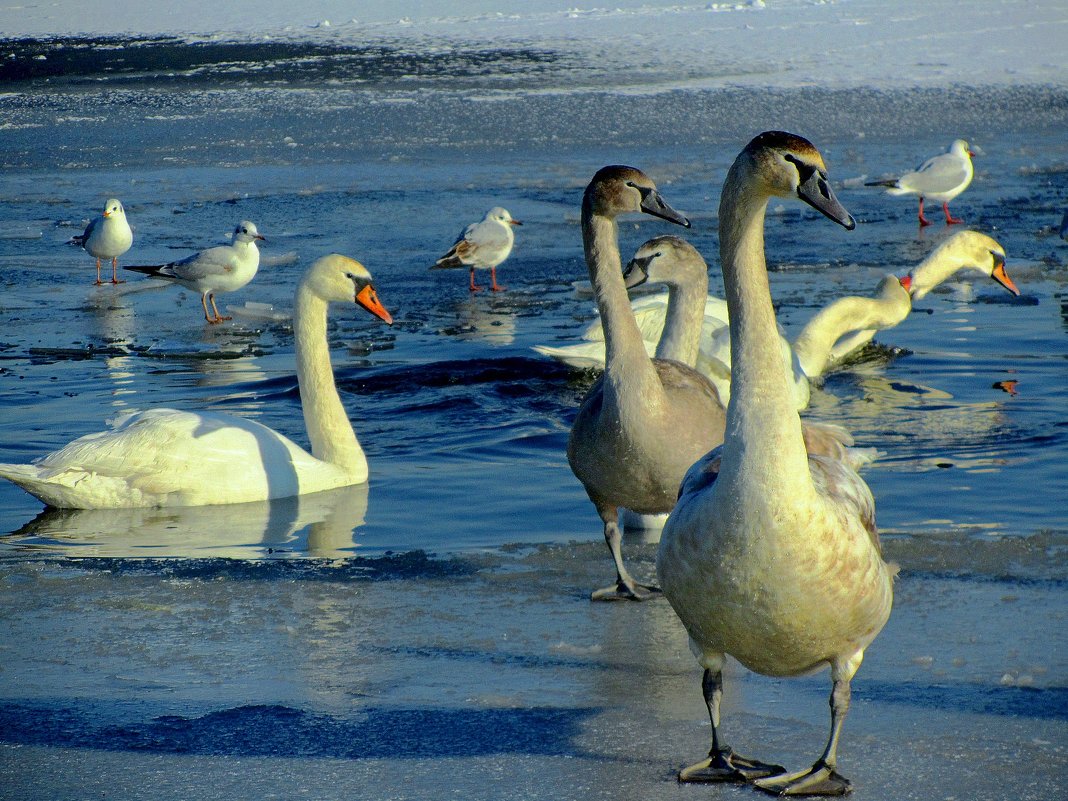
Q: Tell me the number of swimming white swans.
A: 3